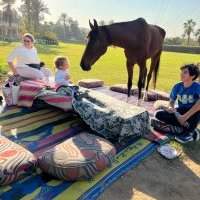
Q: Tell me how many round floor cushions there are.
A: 2